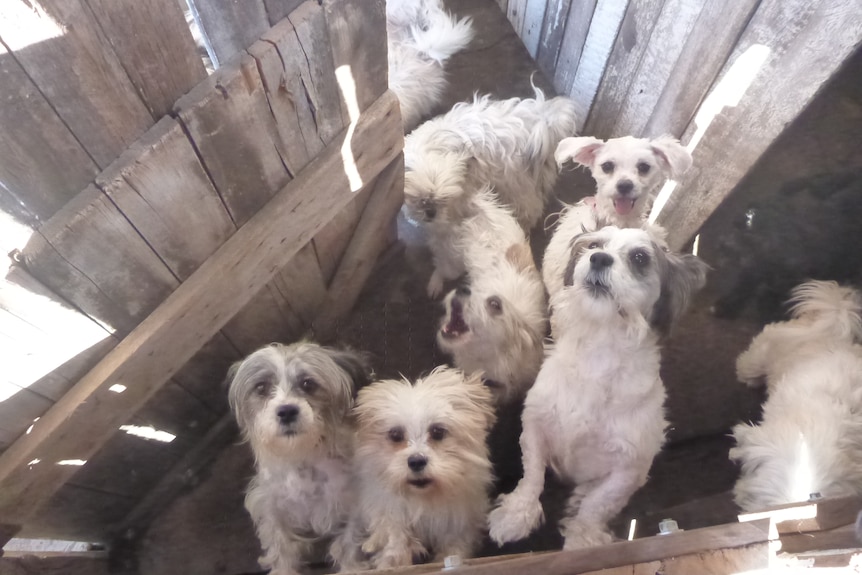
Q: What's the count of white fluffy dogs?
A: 8